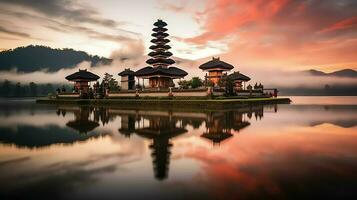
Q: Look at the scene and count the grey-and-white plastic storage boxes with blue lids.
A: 0